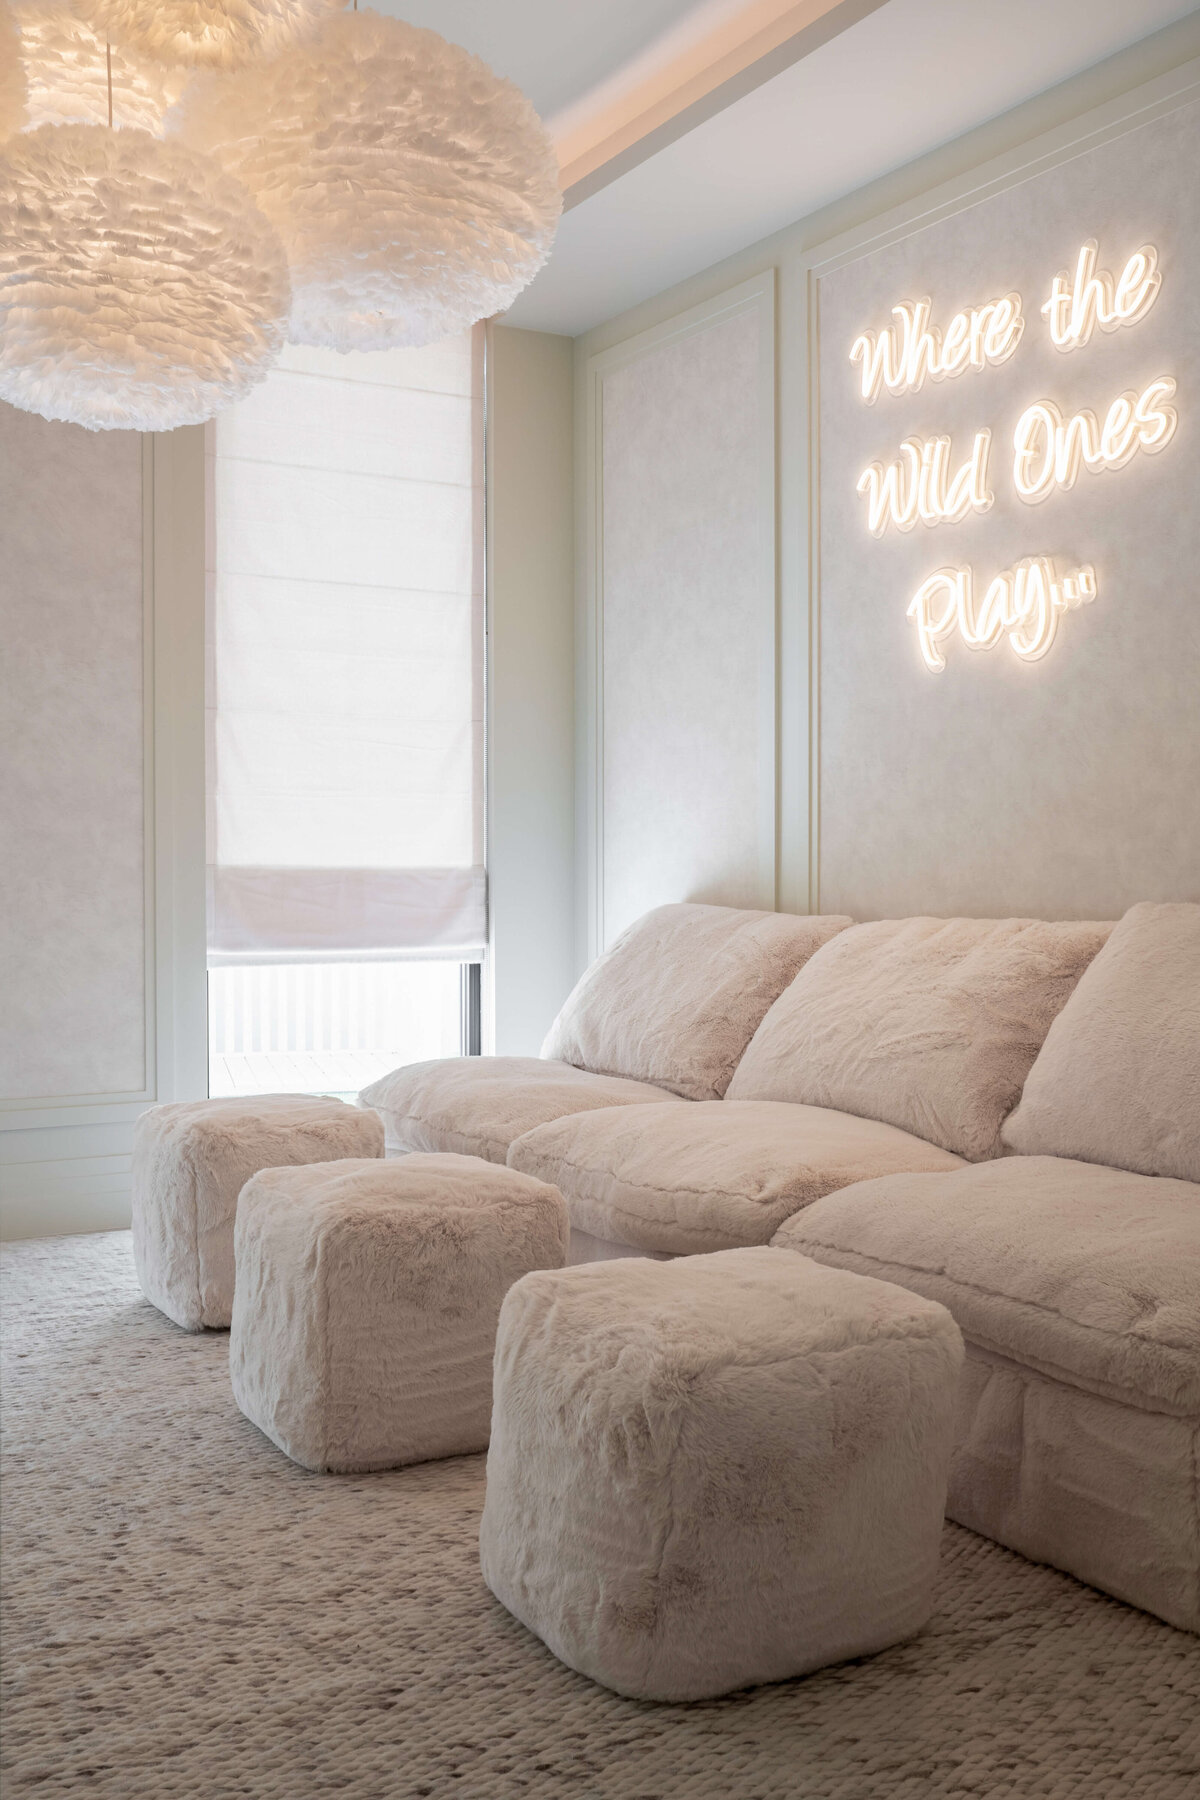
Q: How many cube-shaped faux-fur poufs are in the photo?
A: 3